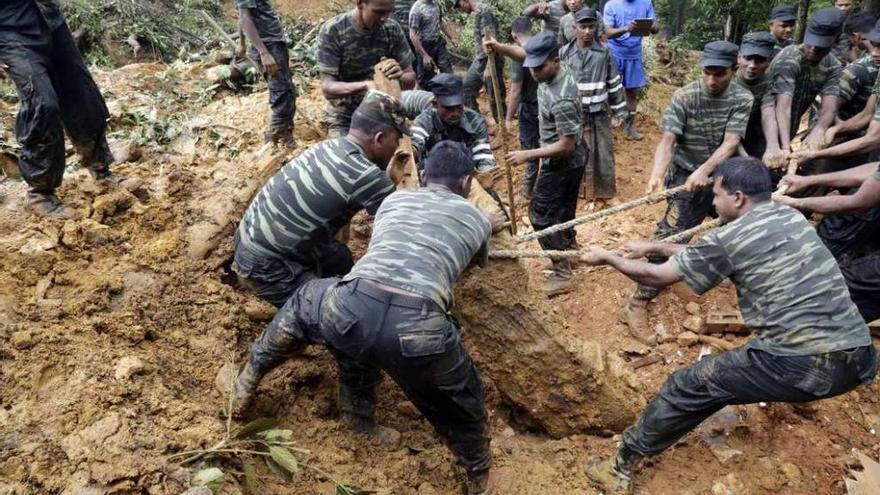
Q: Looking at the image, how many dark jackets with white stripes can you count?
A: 2